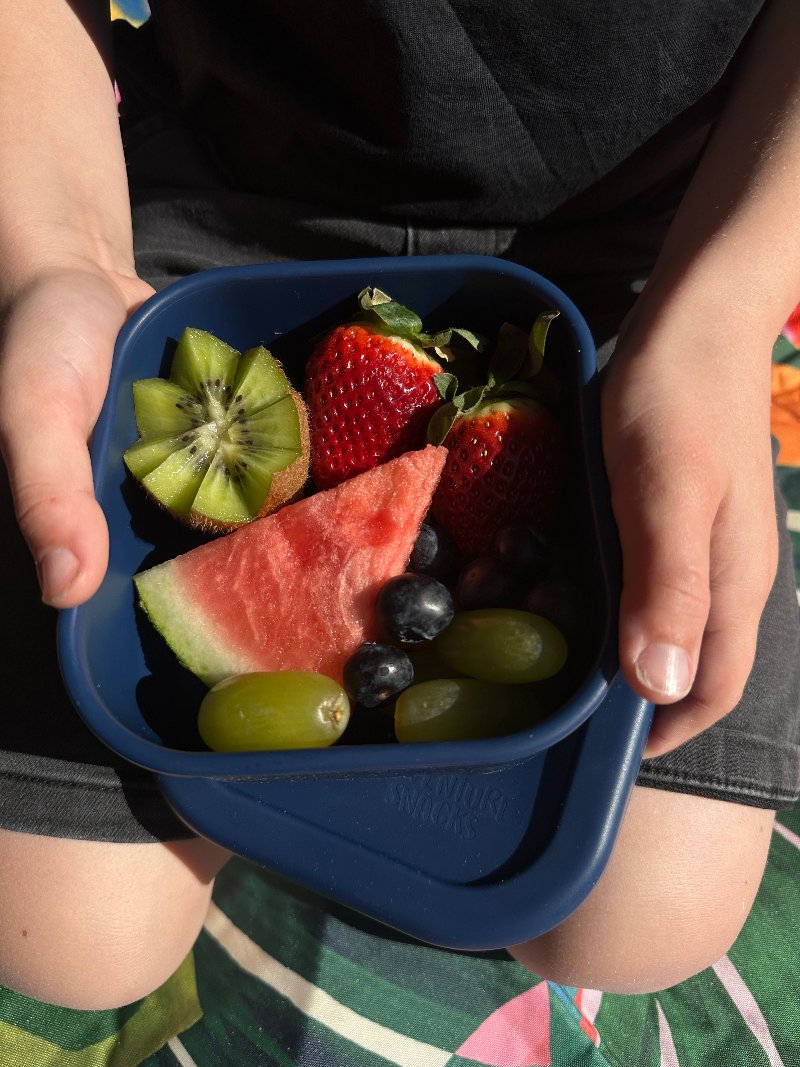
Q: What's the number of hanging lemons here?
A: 0